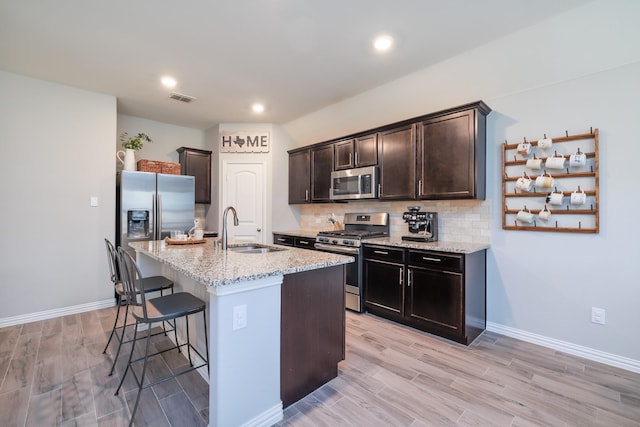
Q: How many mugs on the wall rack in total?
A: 11